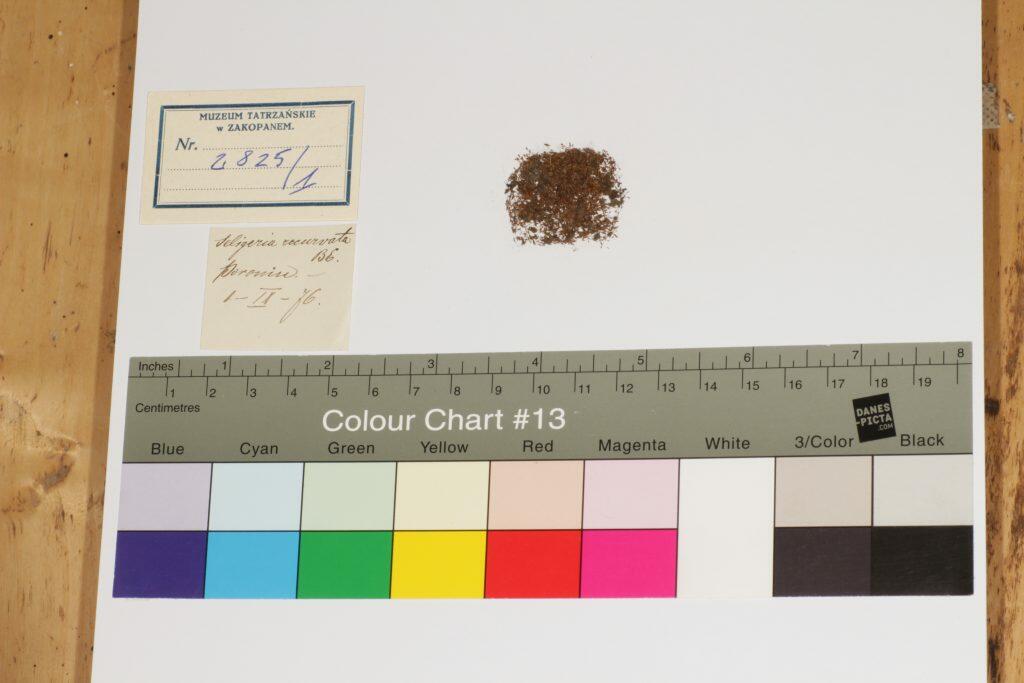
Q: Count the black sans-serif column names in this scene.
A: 9